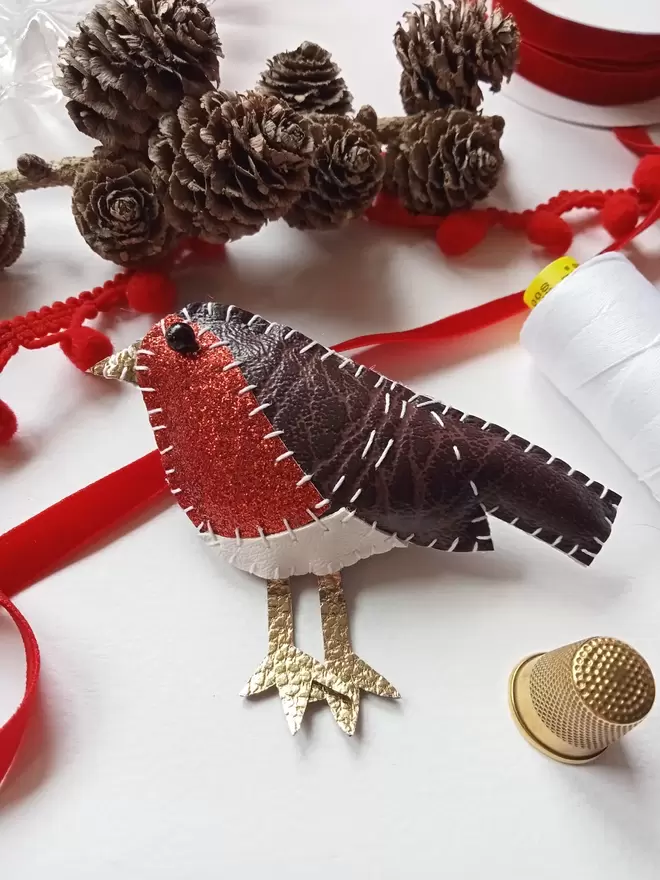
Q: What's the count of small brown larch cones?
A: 8